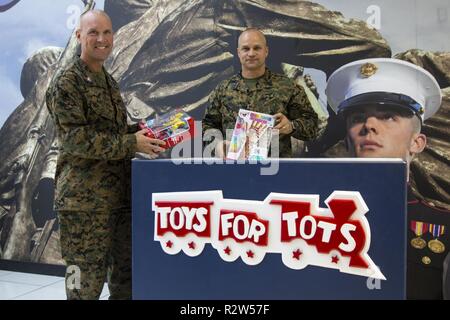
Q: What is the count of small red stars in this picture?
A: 6